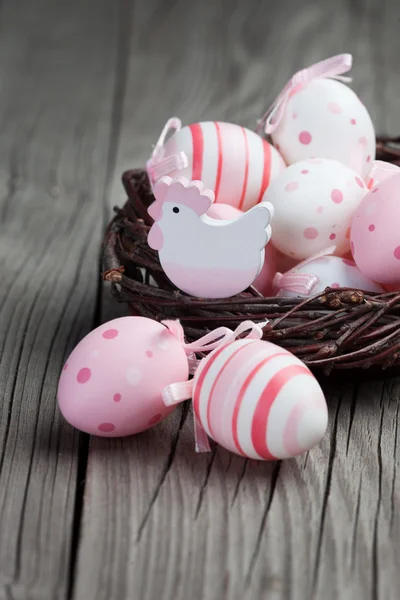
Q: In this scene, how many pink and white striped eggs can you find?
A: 2